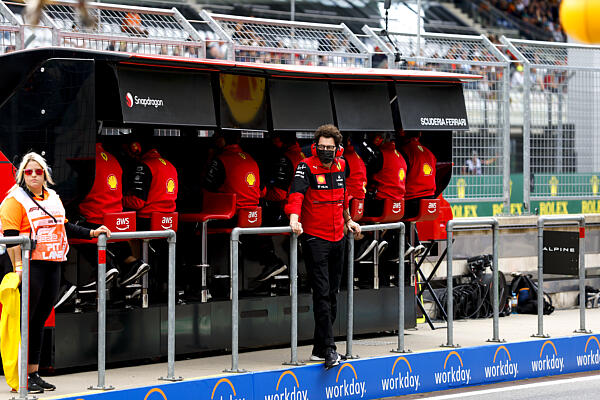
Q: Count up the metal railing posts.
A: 11